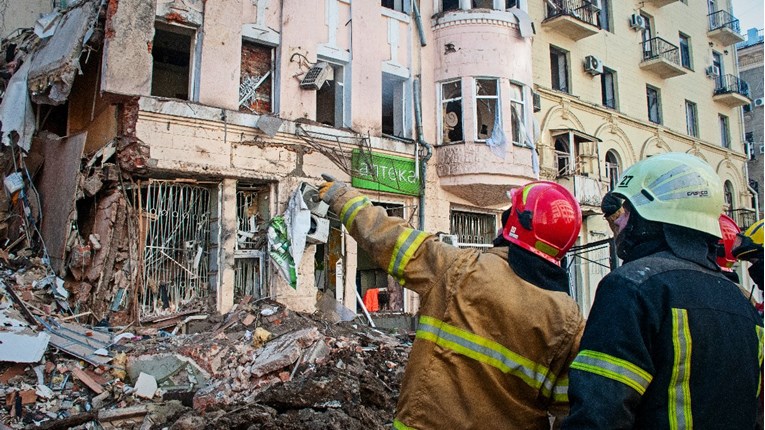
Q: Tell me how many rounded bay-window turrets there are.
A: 1